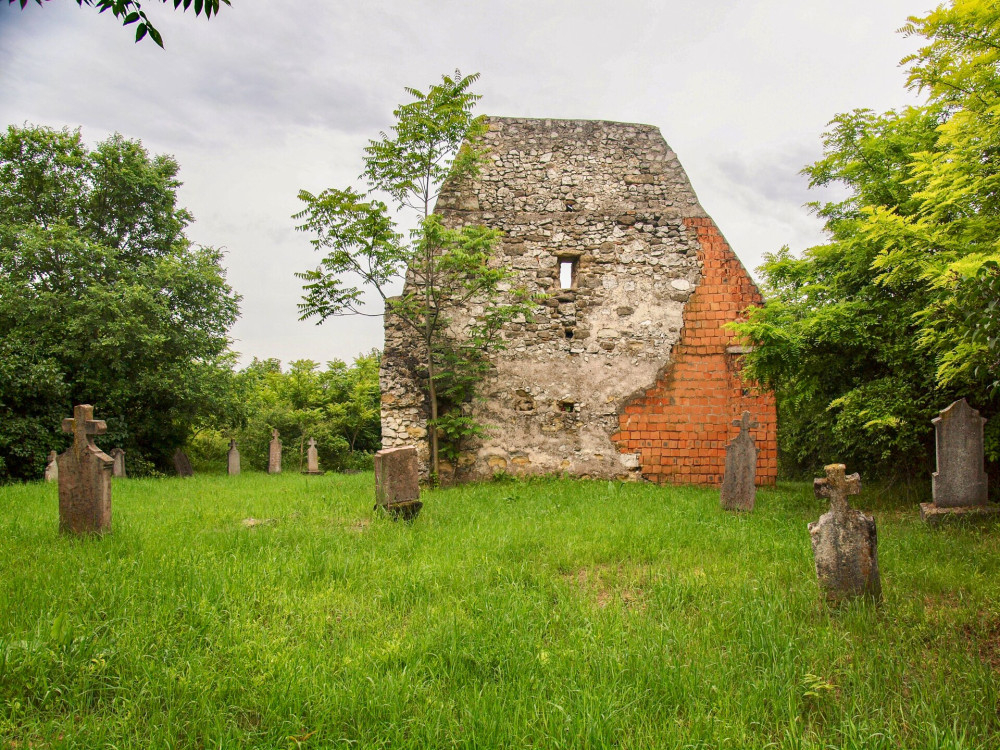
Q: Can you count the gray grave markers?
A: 11